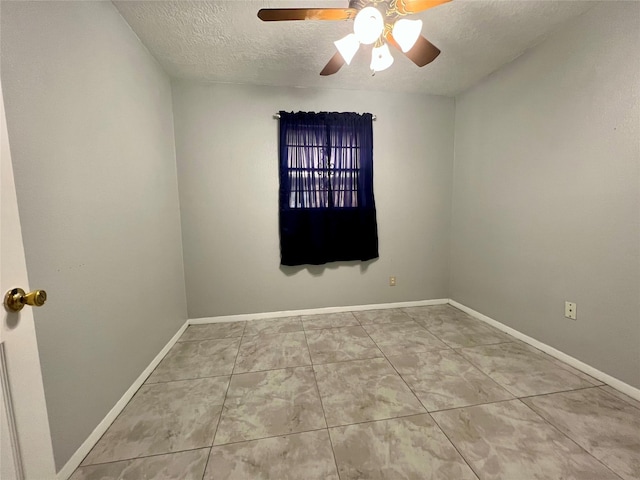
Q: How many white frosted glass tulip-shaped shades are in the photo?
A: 4